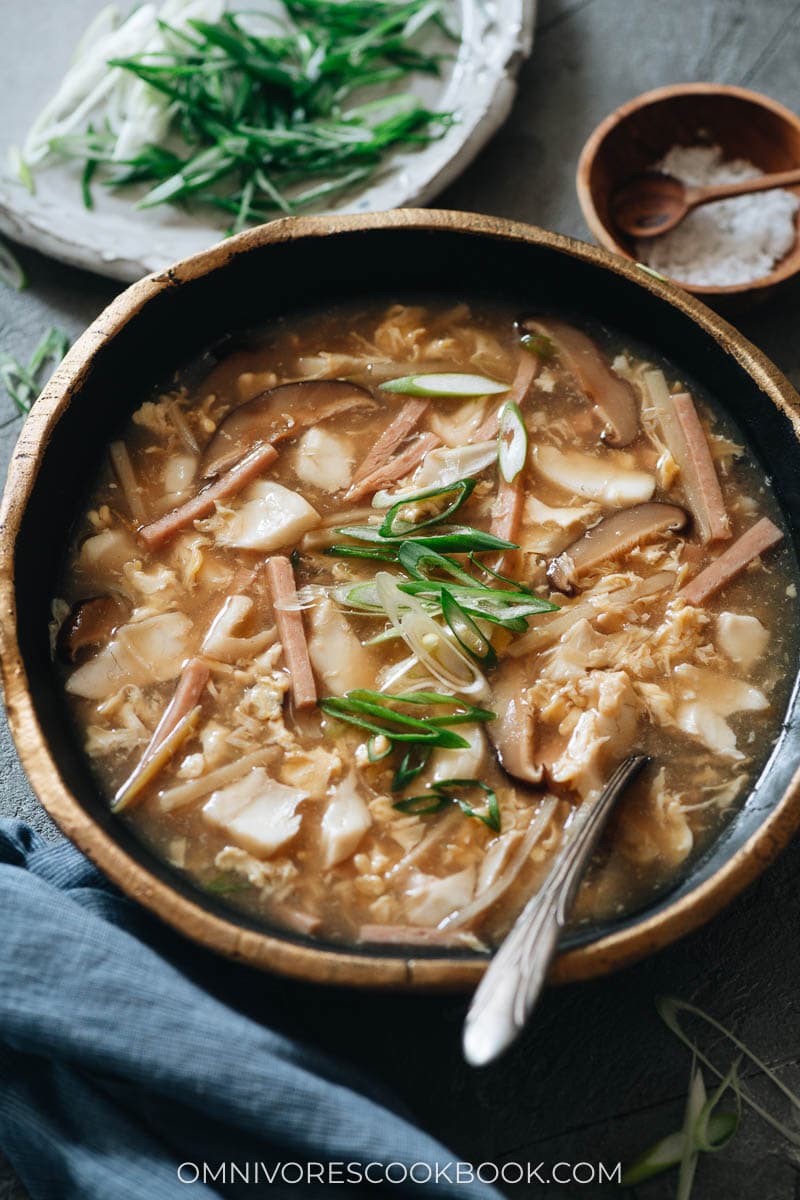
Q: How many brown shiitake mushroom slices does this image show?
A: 5